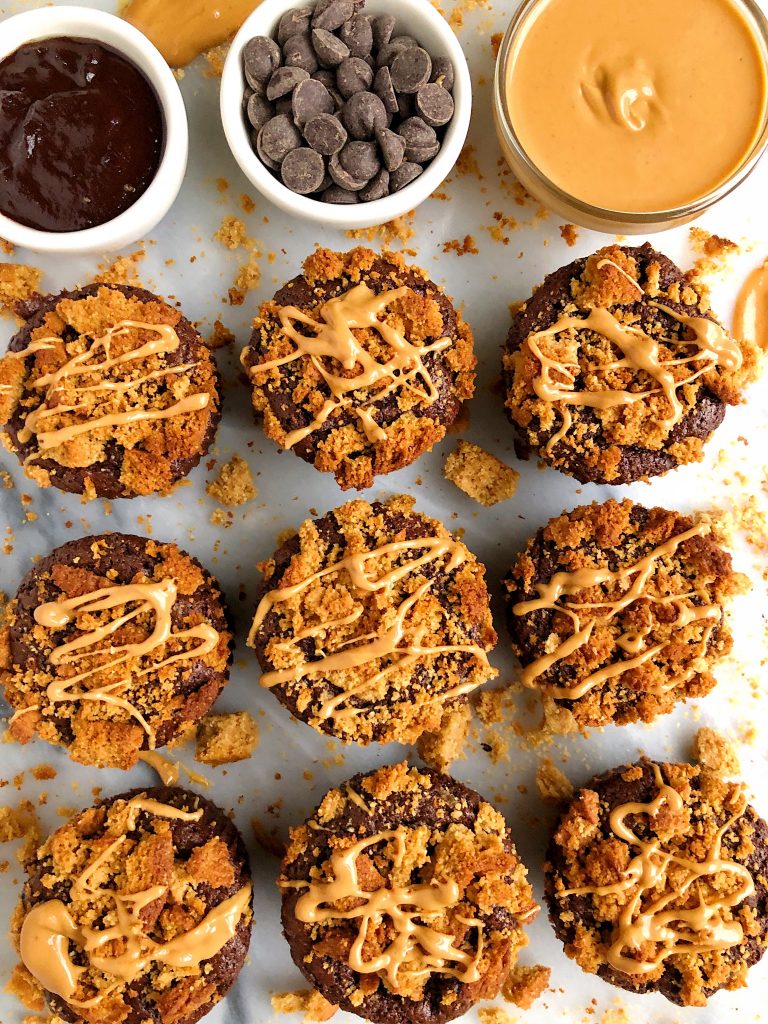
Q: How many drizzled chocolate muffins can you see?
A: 9